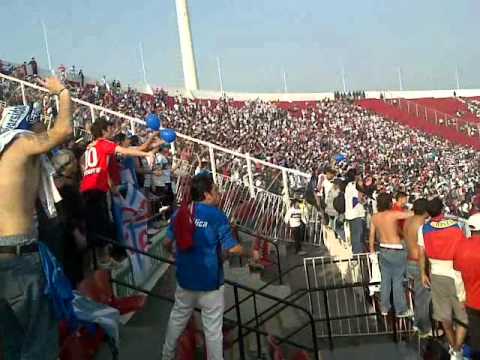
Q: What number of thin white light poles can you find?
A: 7